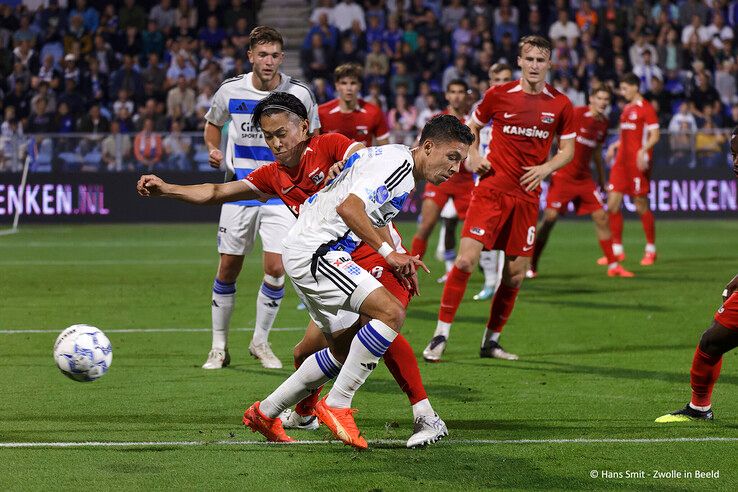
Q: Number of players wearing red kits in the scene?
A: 7